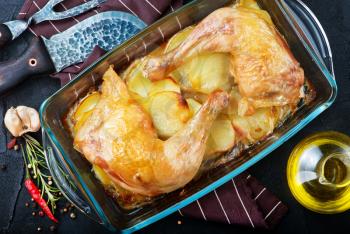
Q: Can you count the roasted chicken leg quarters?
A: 2